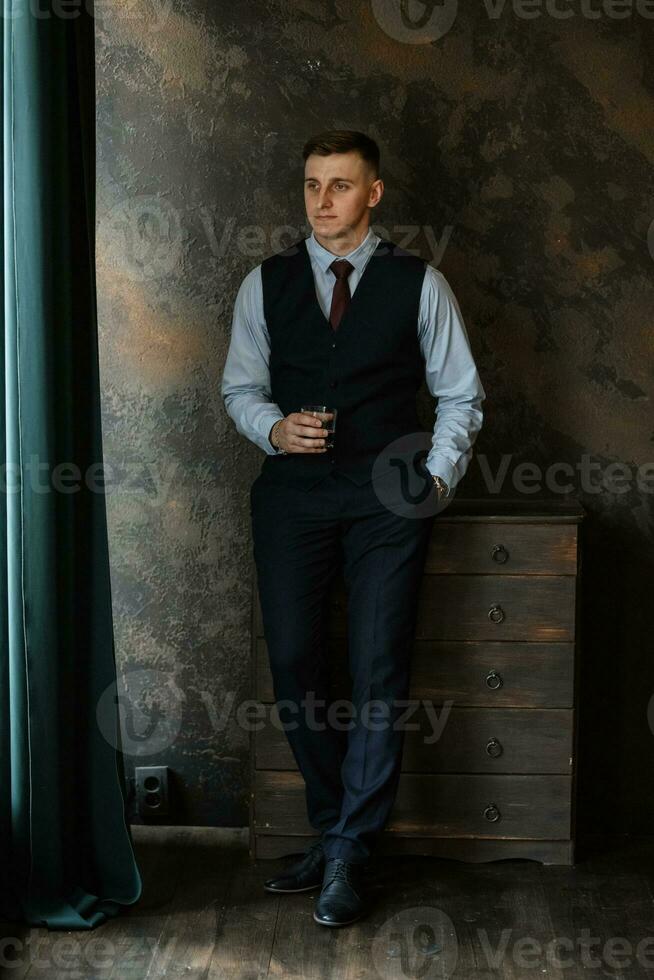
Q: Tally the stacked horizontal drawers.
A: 5